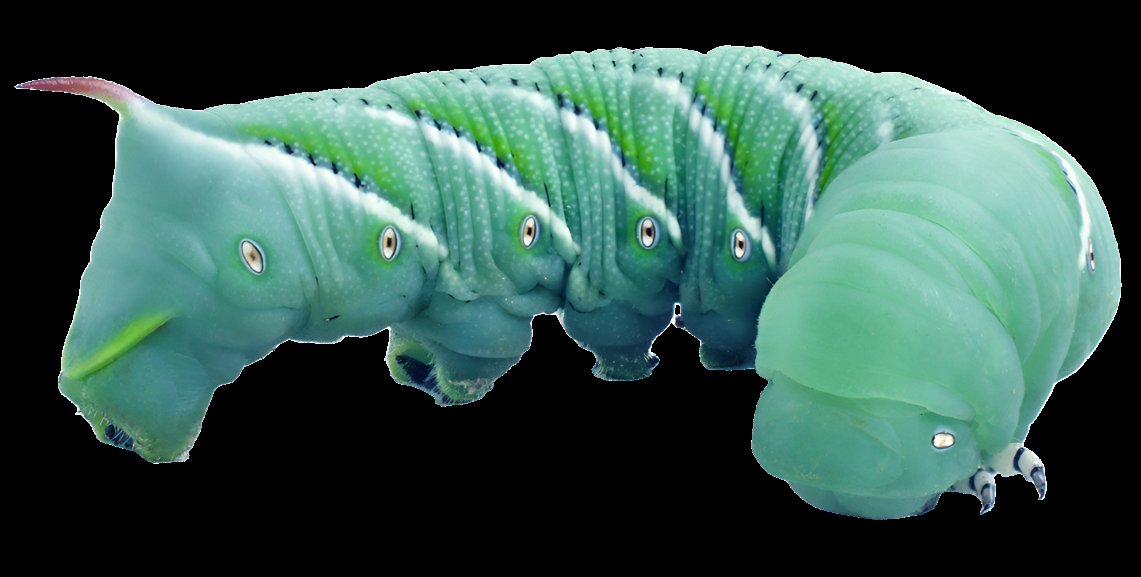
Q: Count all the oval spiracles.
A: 7